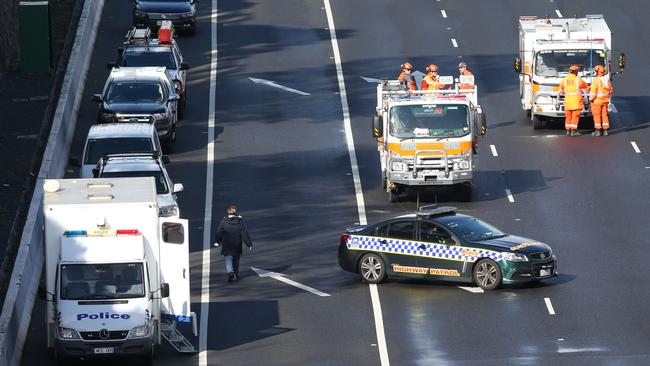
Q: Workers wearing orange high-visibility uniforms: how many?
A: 5